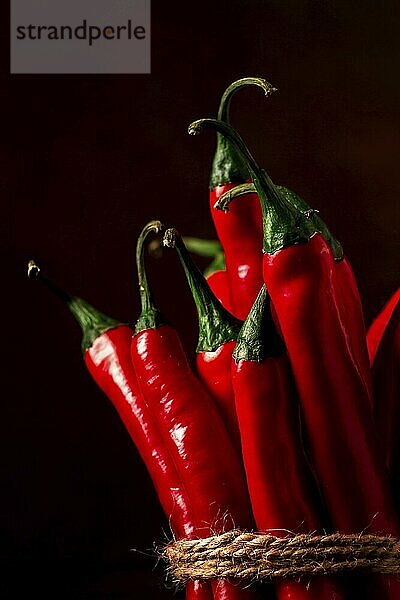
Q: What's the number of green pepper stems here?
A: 8